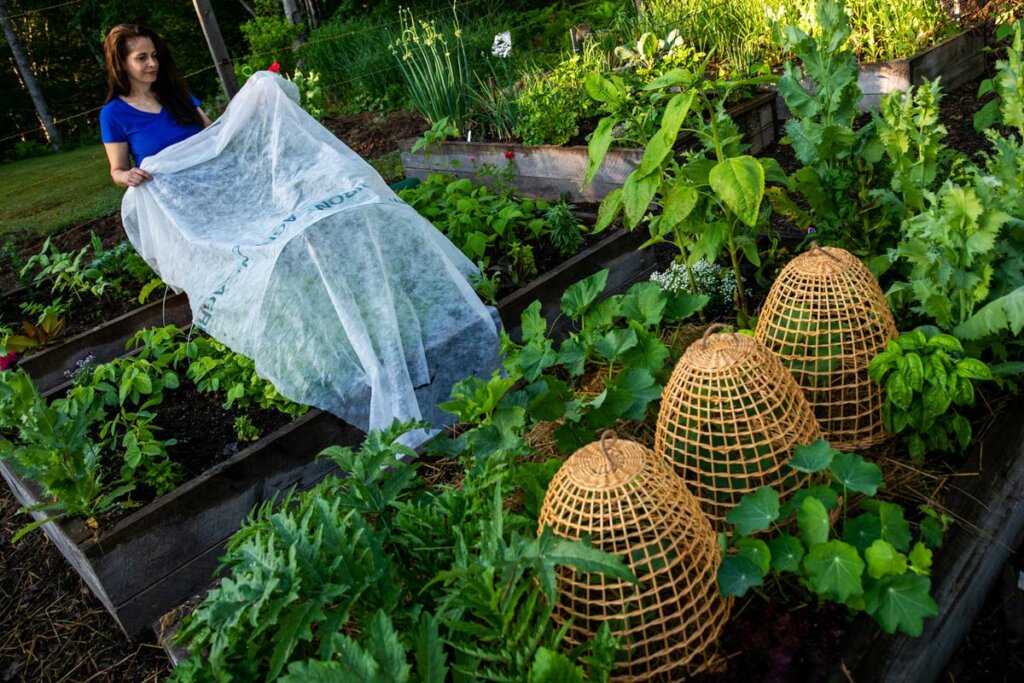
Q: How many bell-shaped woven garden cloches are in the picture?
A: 3